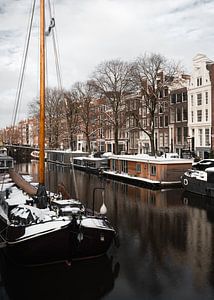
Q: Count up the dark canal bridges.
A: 1